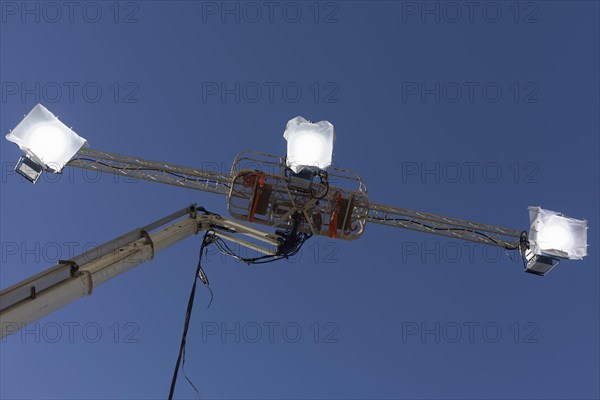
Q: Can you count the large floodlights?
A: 3